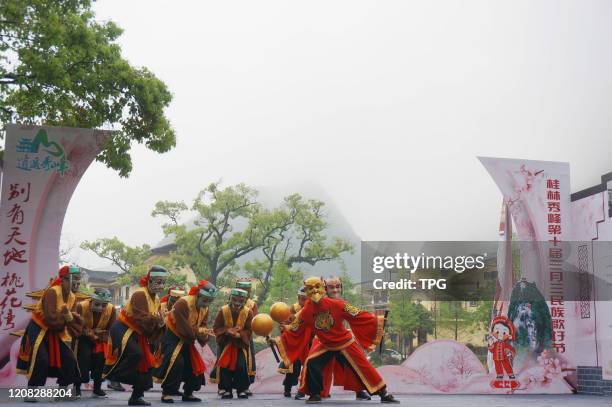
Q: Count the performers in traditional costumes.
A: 10